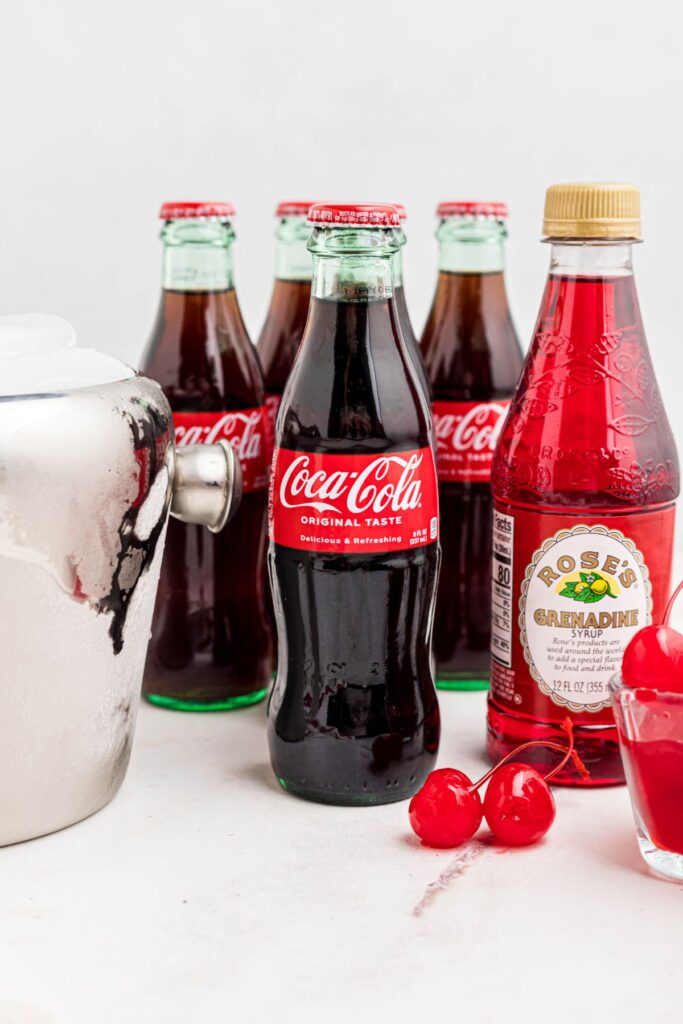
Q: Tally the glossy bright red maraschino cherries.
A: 3